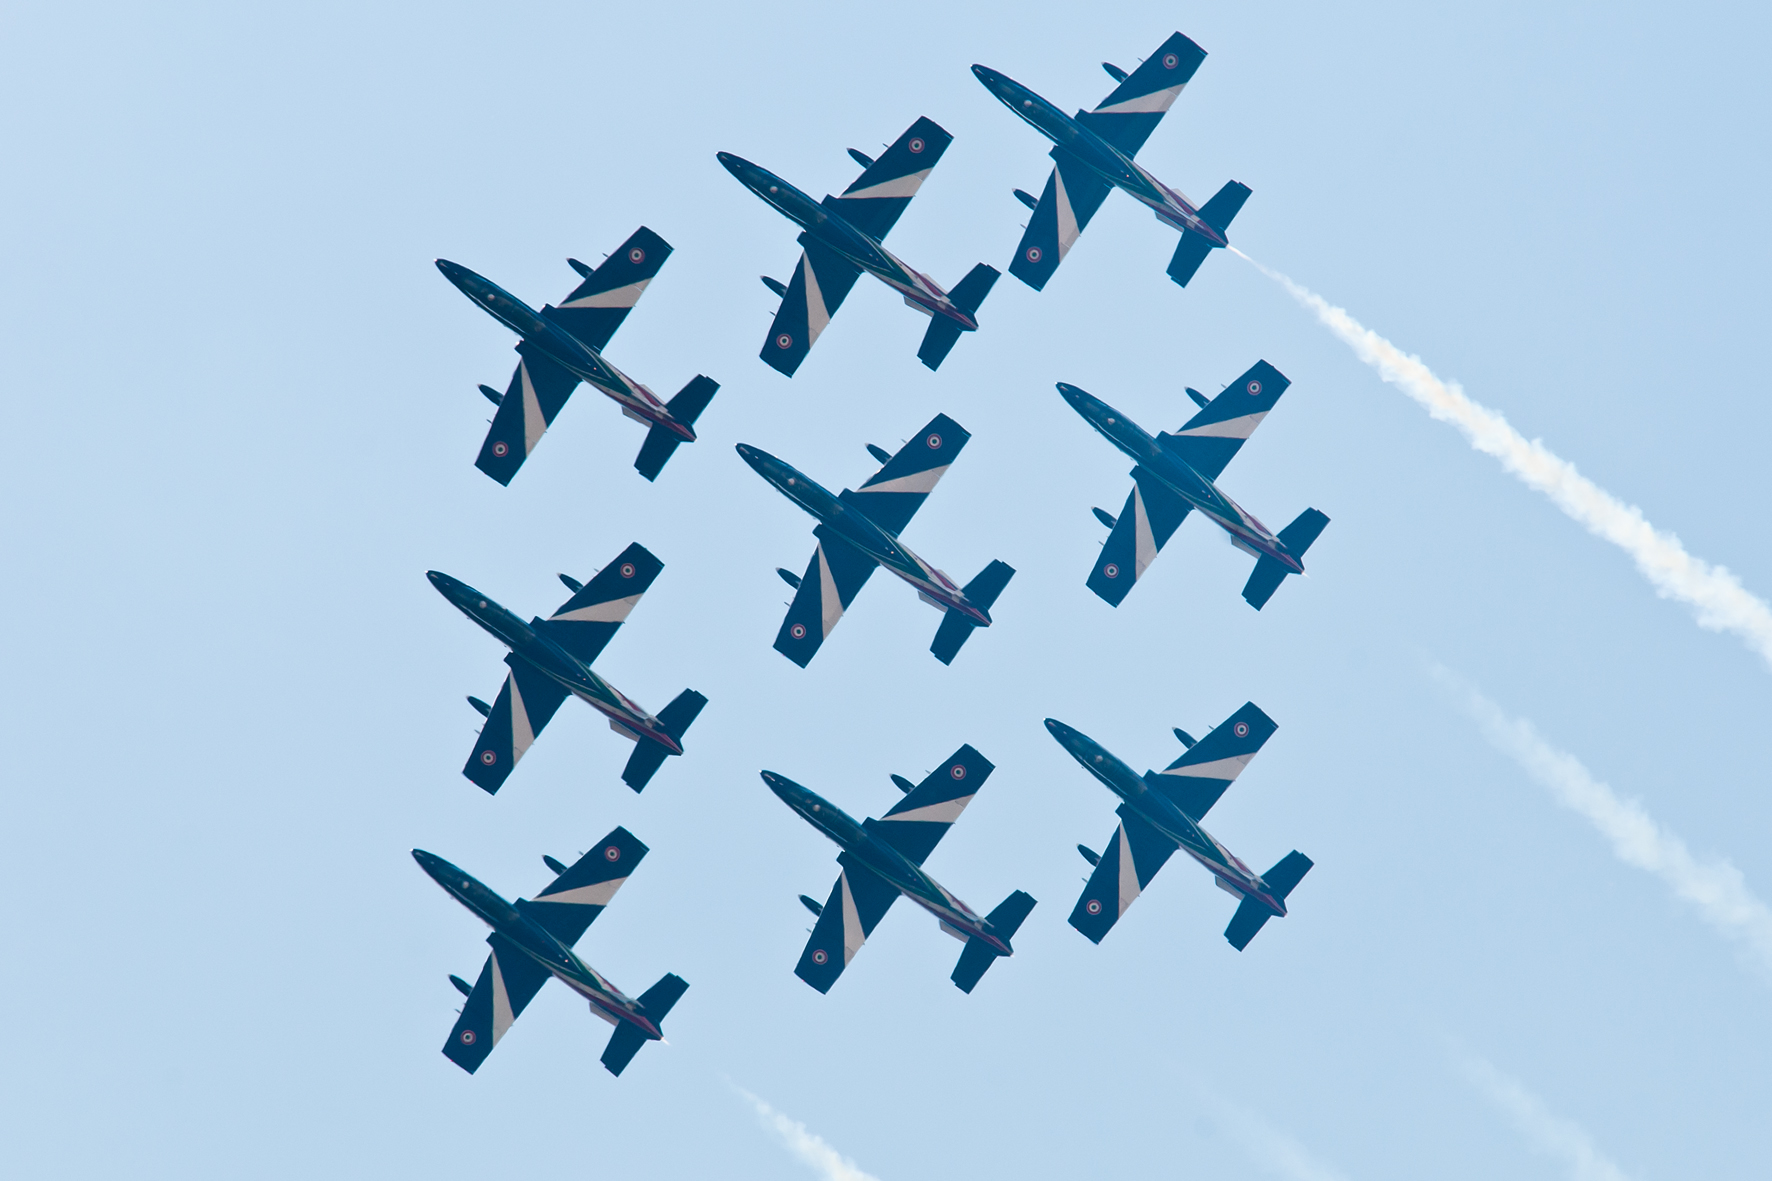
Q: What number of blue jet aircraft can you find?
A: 9